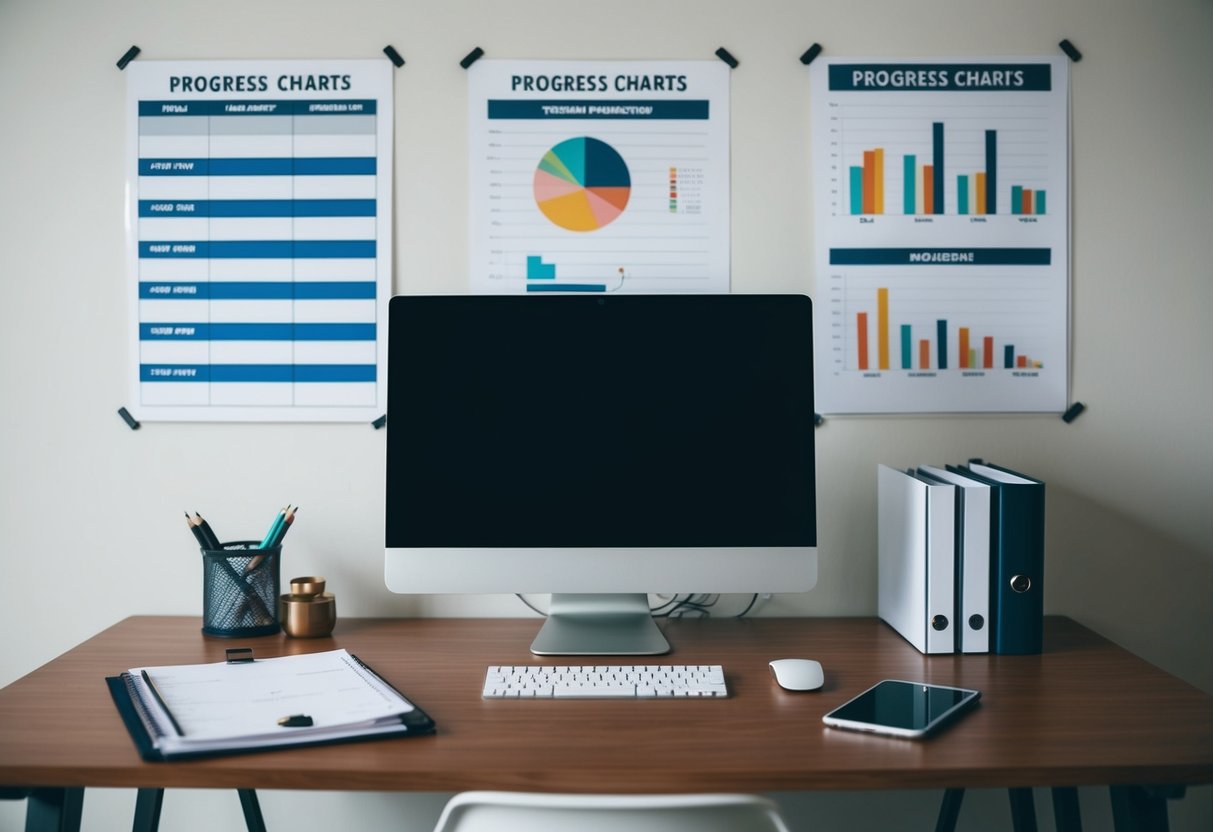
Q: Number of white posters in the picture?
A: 3